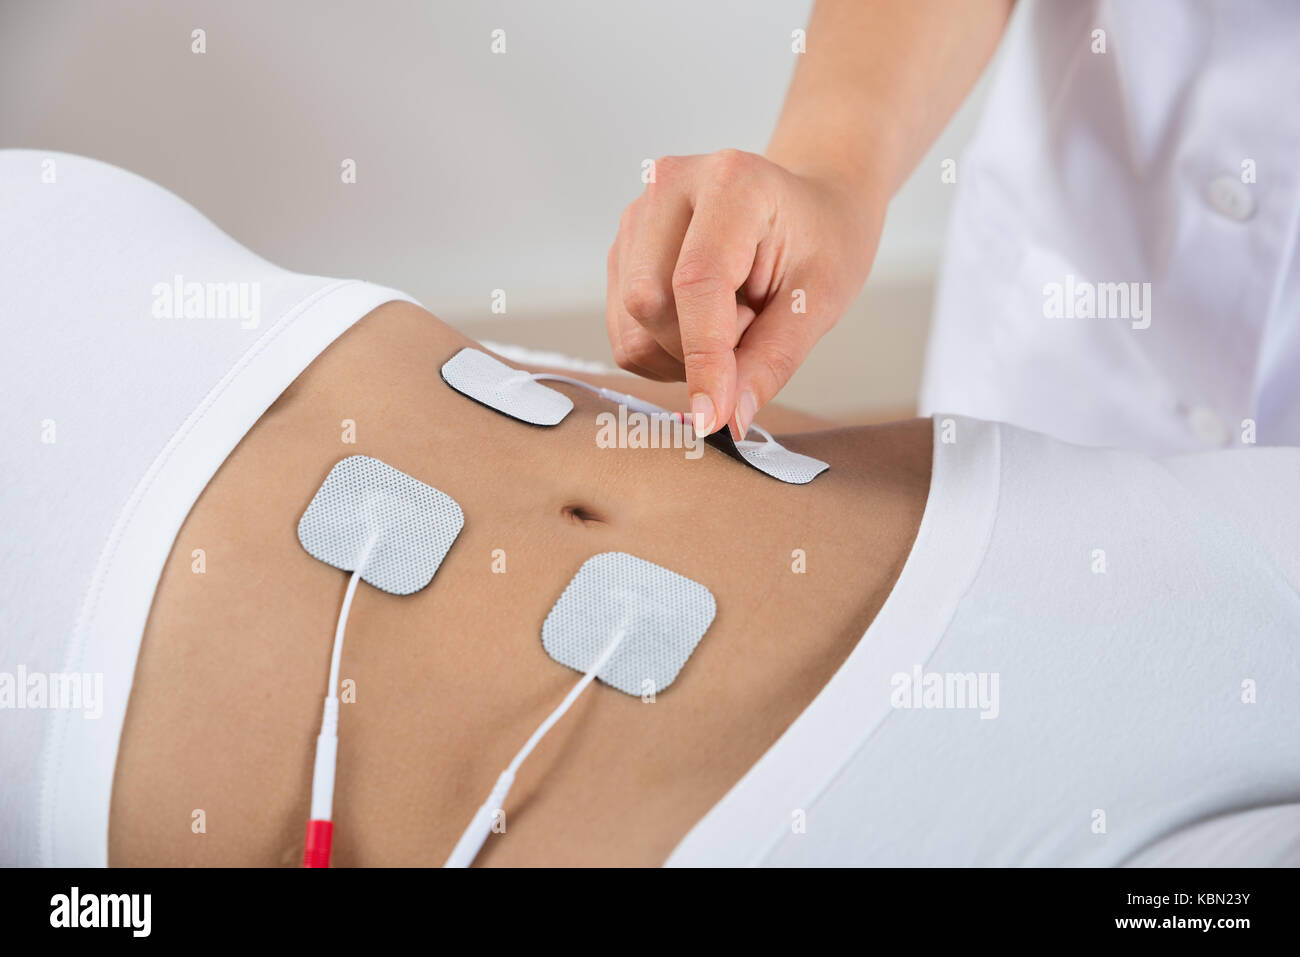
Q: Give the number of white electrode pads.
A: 4